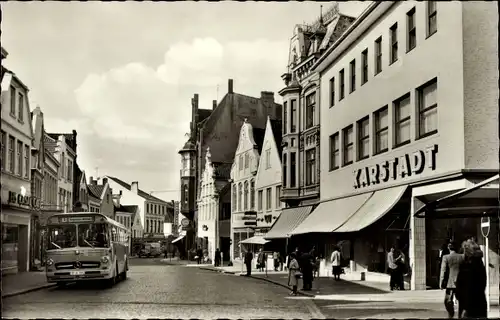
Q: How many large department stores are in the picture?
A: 1